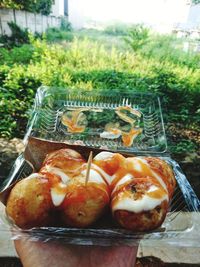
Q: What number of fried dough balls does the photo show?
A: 6